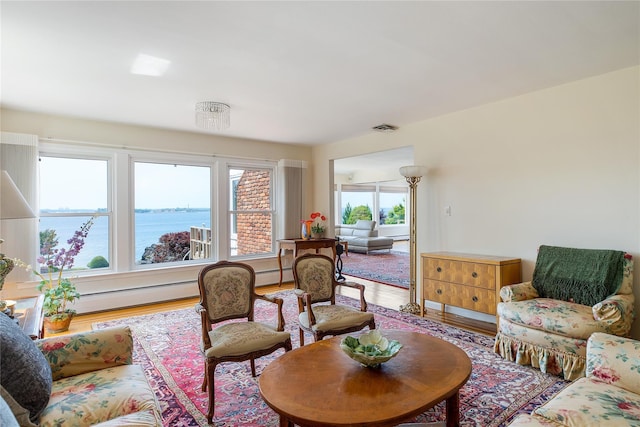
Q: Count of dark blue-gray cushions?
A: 1